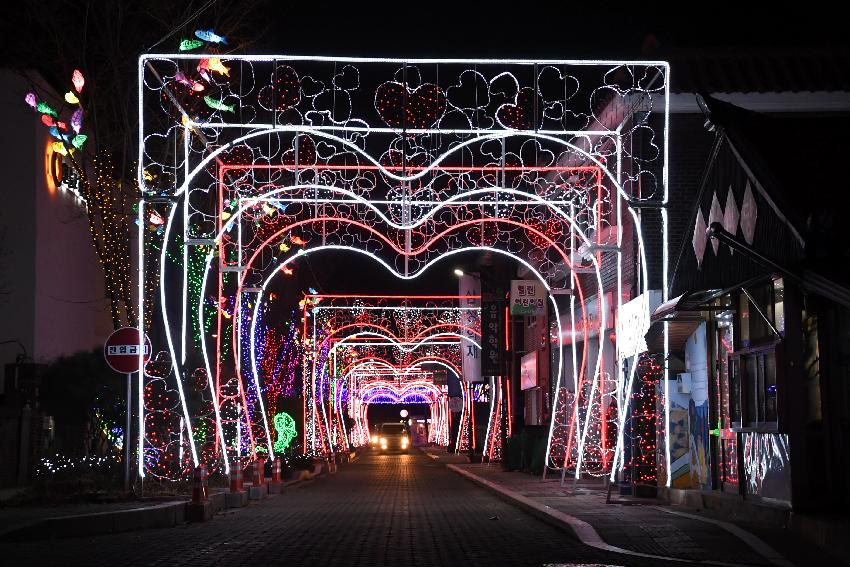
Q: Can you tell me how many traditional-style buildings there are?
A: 1